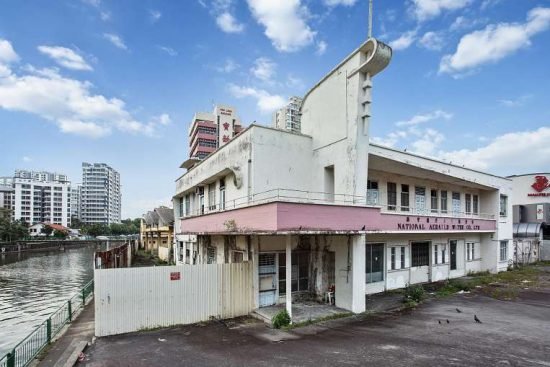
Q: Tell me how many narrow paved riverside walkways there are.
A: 1